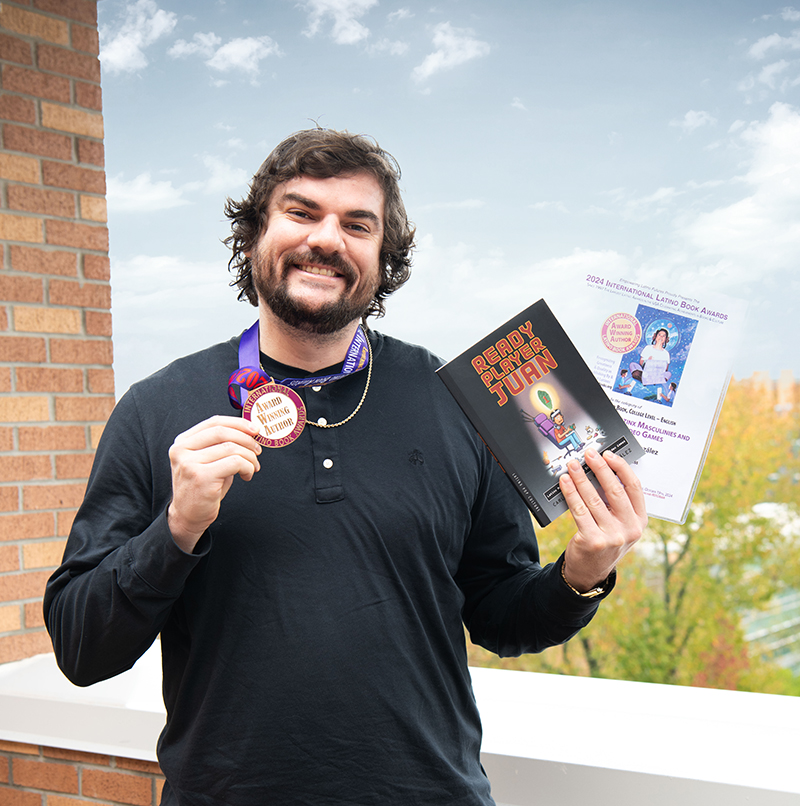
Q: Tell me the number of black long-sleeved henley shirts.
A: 1